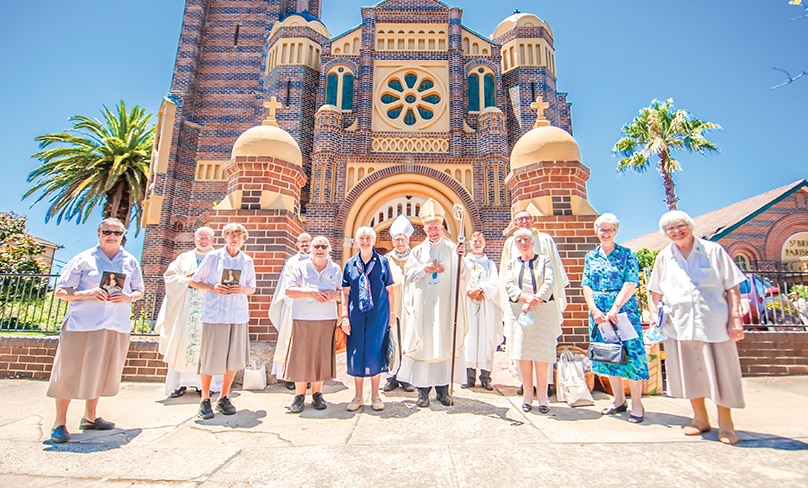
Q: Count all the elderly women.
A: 7